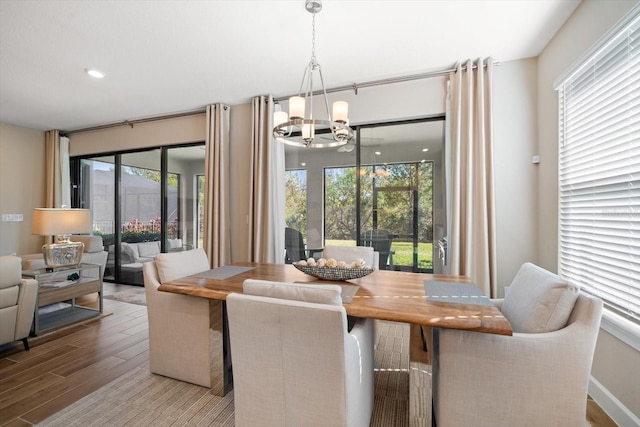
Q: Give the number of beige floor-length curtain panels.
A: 4